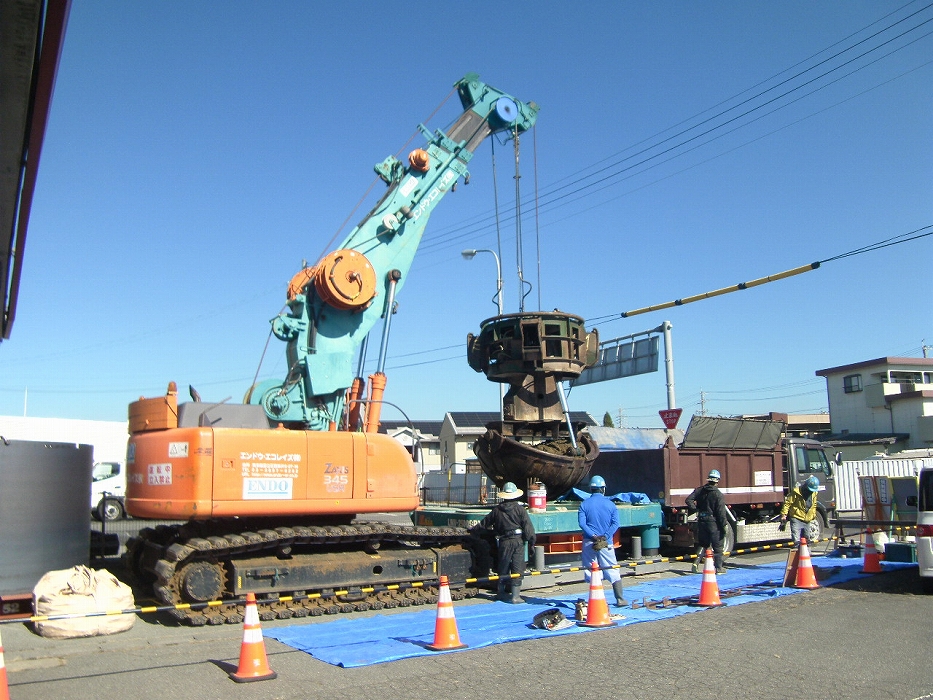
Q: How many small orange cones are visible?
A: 7